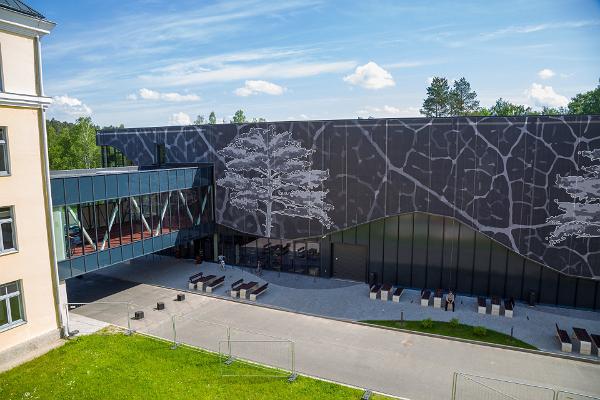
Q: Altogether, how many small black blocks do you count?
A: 3